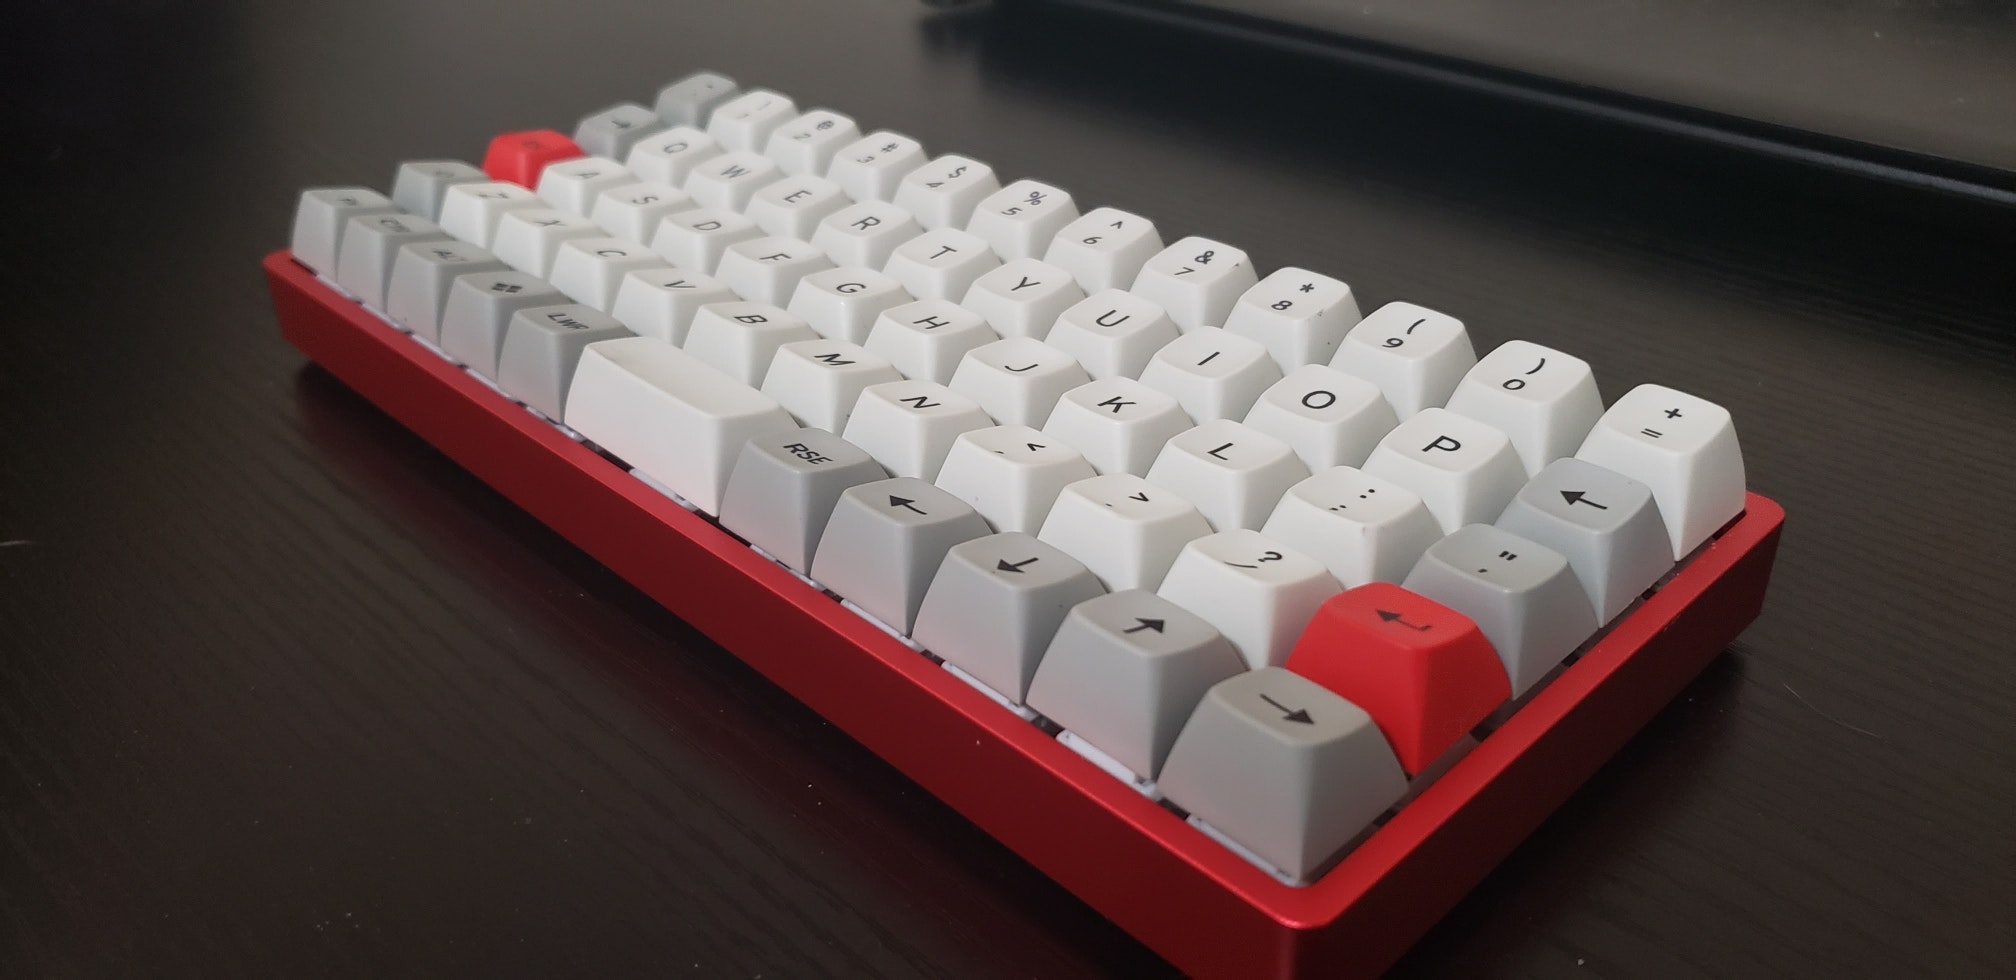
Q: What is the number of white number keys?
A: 10